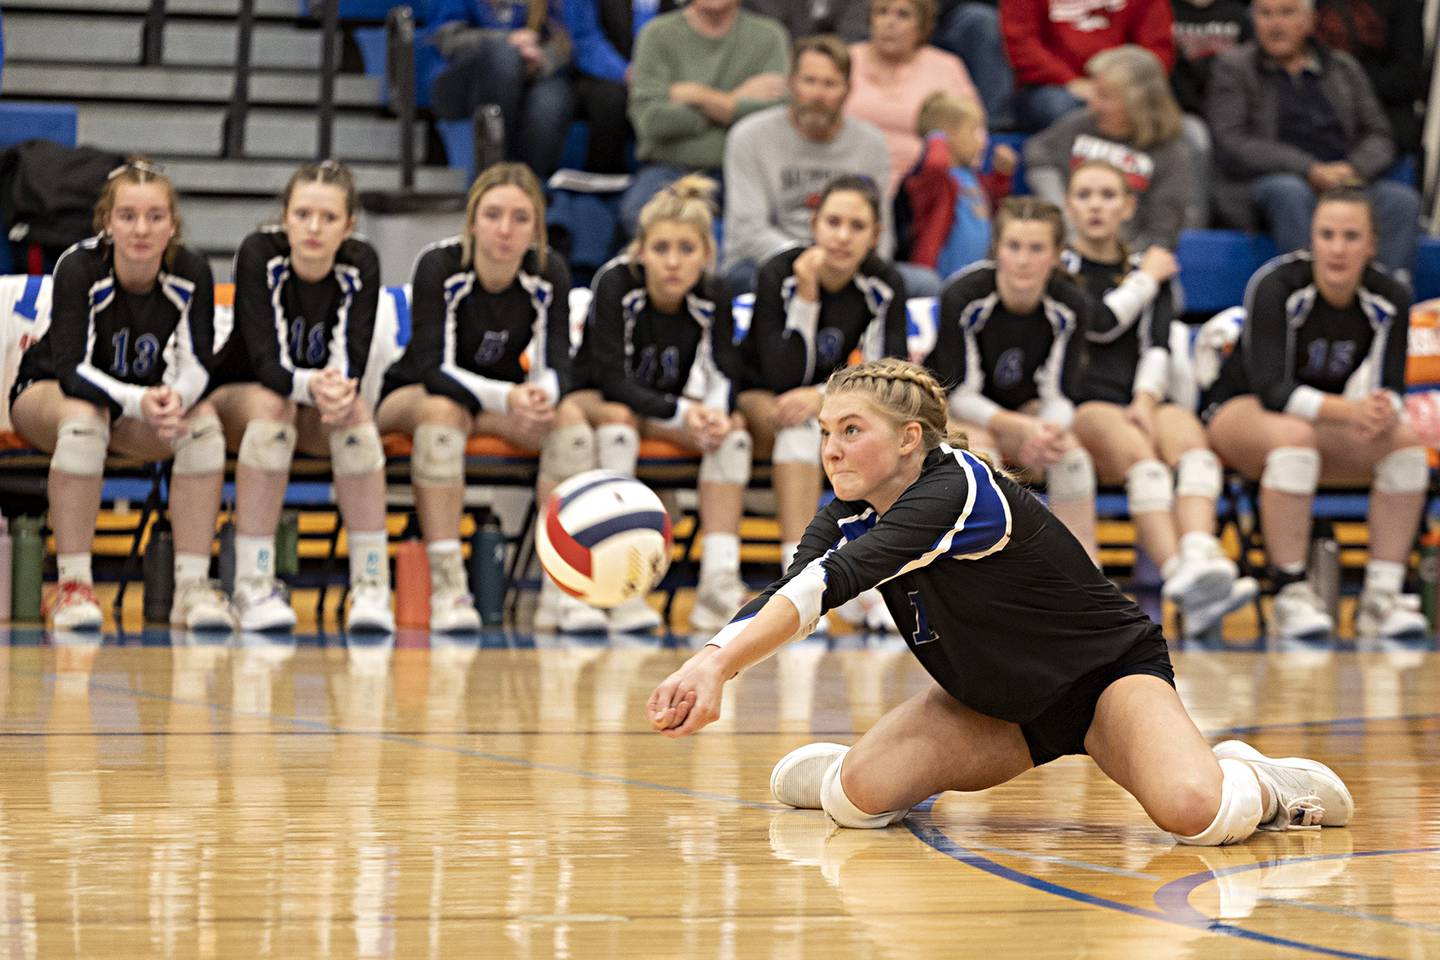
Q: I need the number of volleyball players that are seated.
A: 8